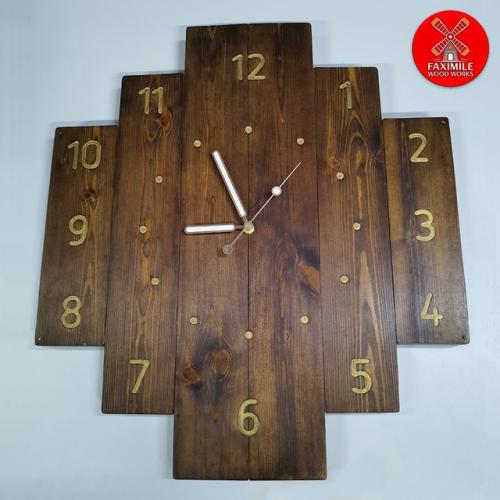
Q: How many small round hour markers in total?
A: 12